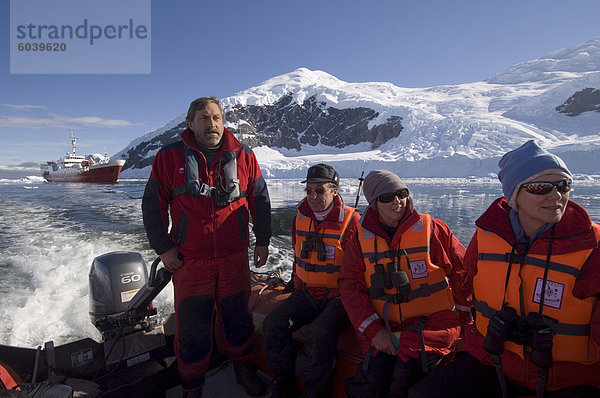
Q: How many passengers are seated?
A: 3